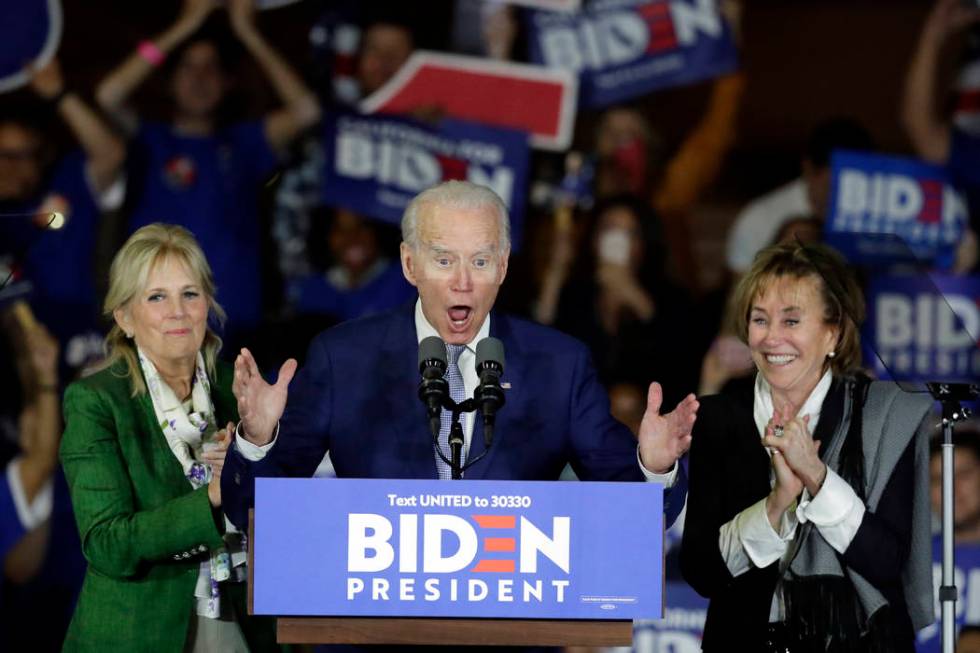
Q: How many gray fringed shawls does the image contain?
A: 1